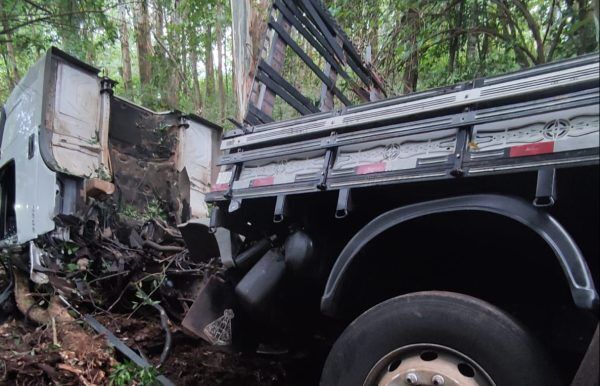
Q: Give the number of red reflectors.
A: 4